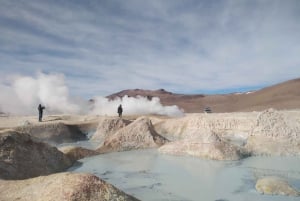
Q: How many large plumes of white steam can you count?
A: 2